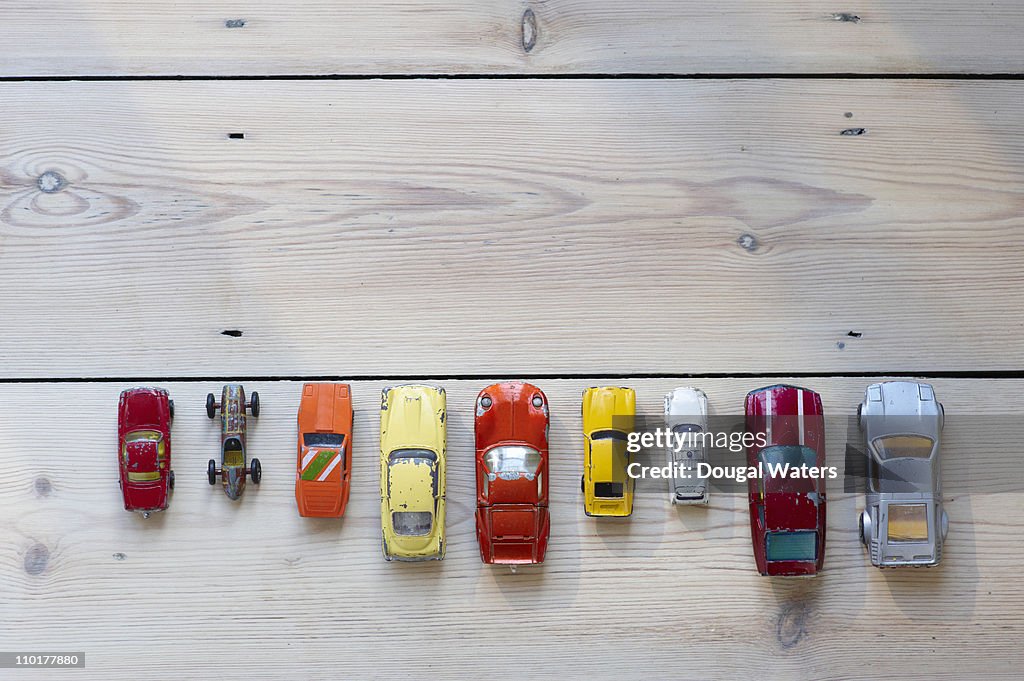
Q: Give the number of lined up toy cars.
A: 9